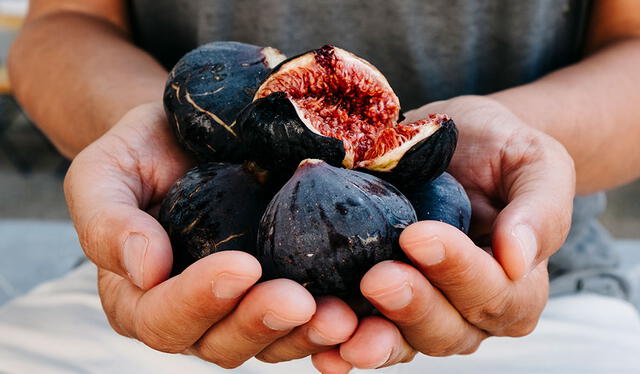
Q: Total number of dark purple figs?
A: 5